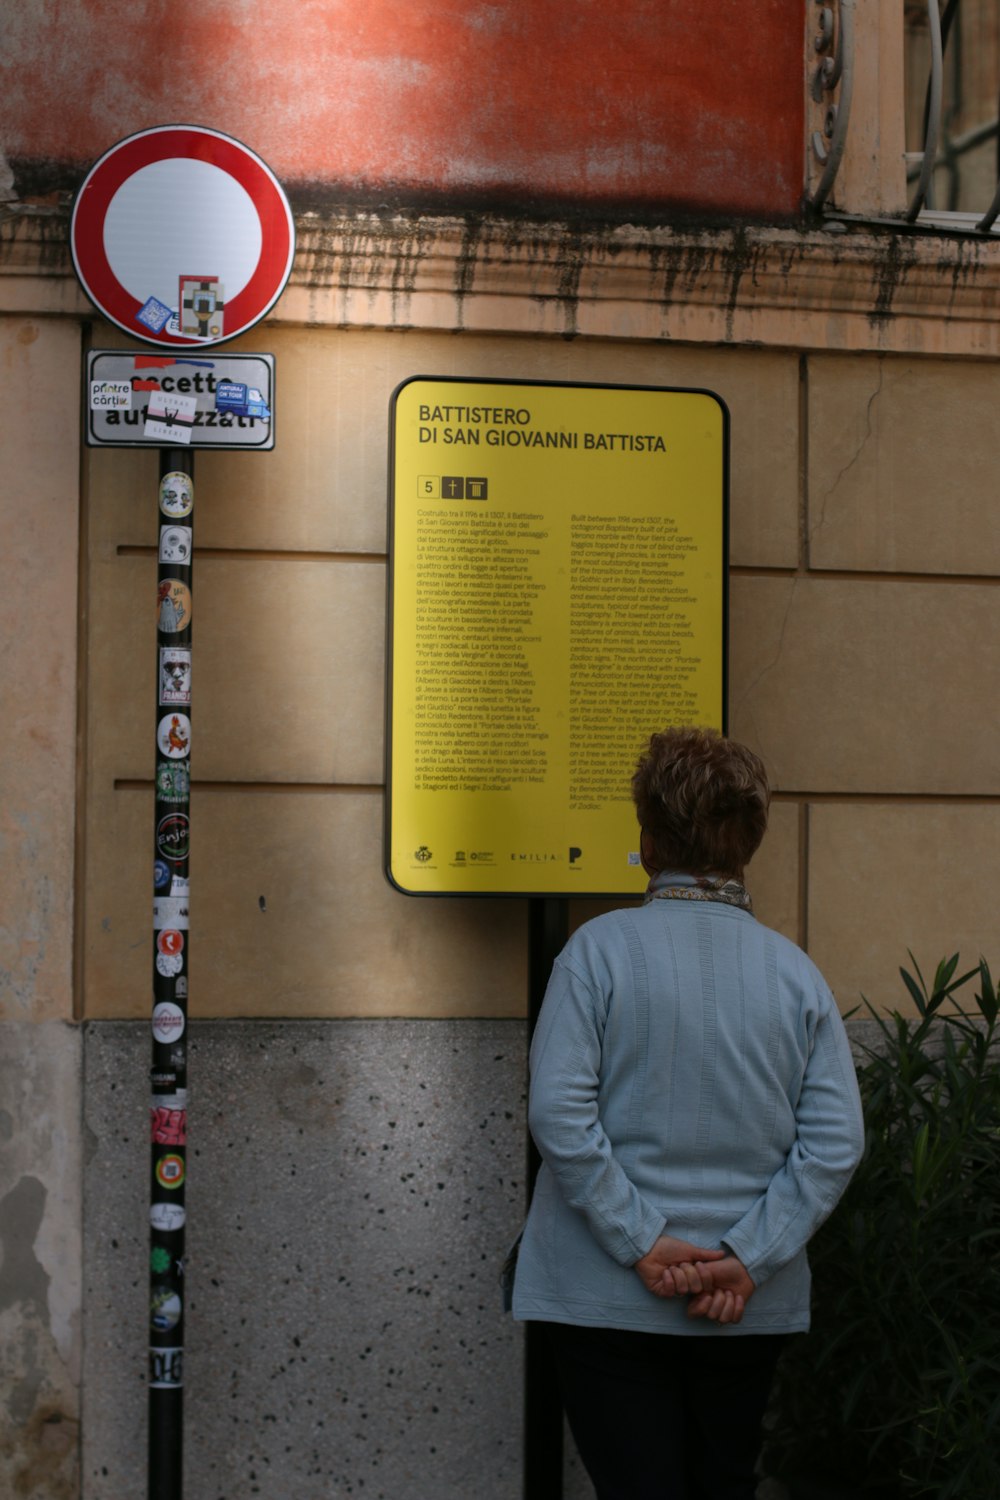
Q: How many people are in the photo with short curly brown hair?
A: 1